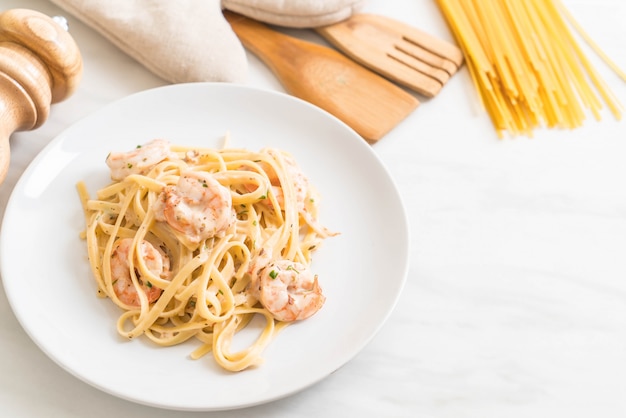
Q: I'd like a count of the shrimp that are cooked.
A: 5